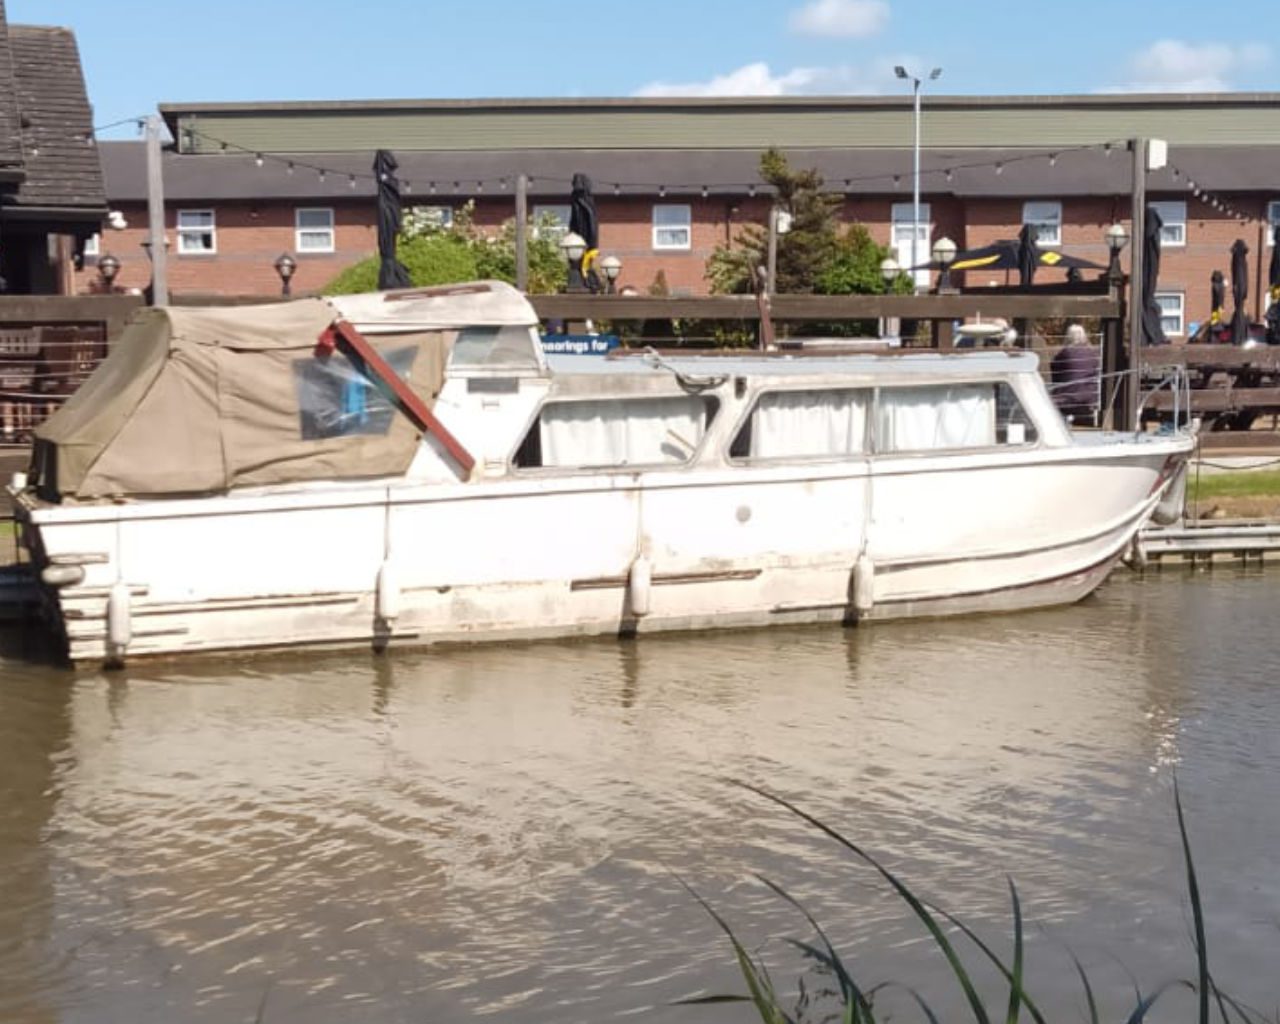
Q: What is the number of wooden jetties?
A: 1